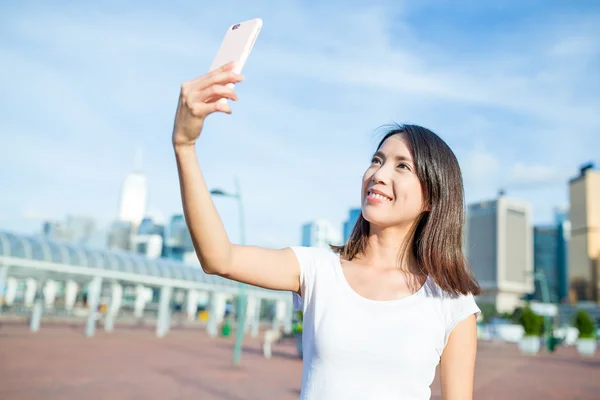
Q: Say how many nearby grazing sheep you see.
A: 0